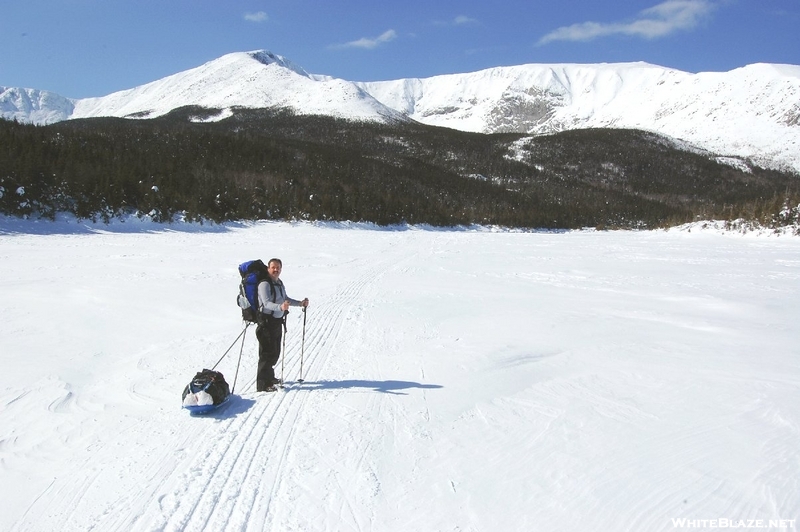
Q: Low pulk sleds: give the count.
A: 1